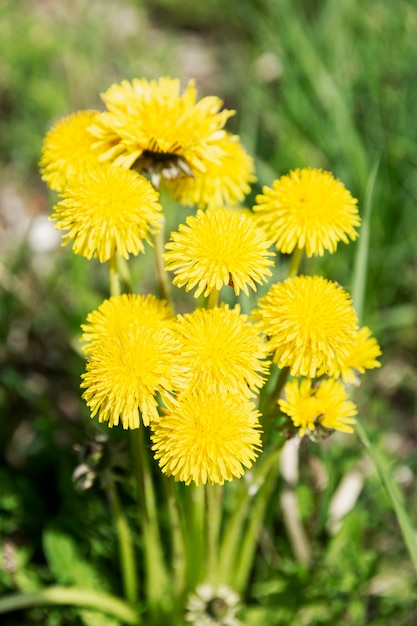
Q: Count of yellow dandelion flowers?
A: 13